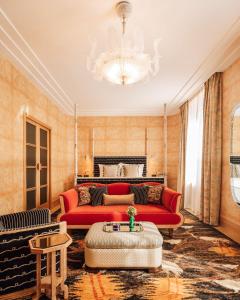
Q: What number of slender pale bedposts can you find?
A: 4